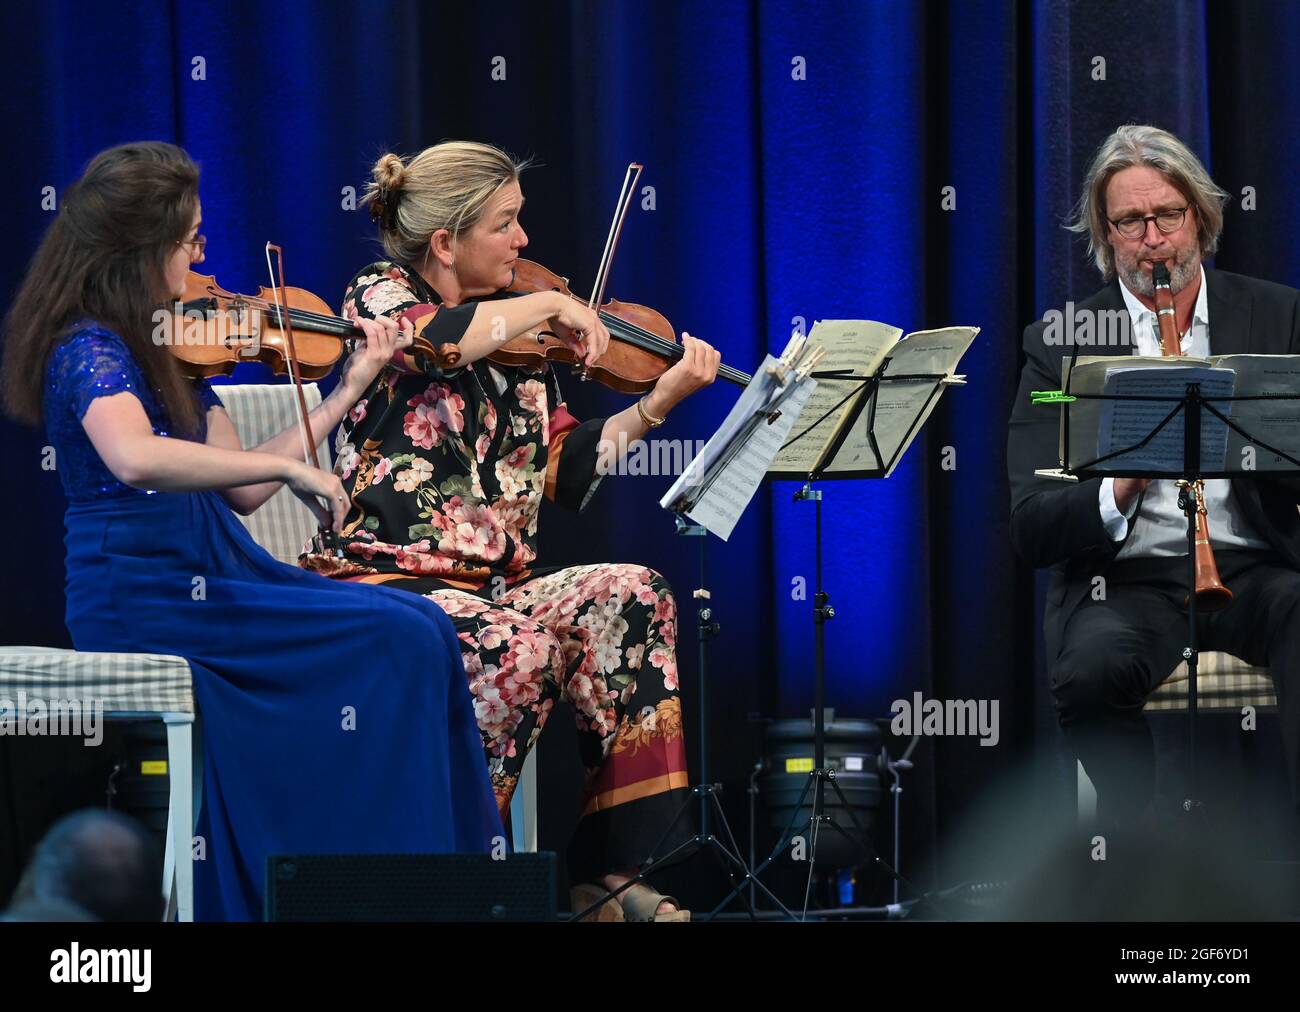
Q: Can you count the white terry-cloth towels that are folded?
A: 0